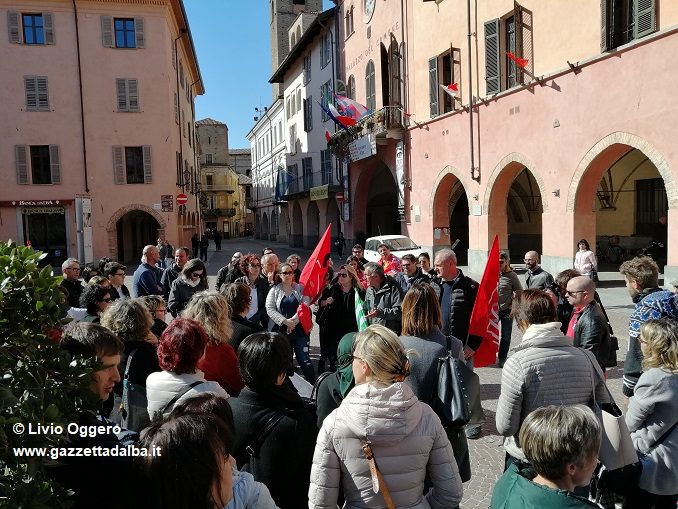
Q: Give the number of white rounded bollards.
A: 0